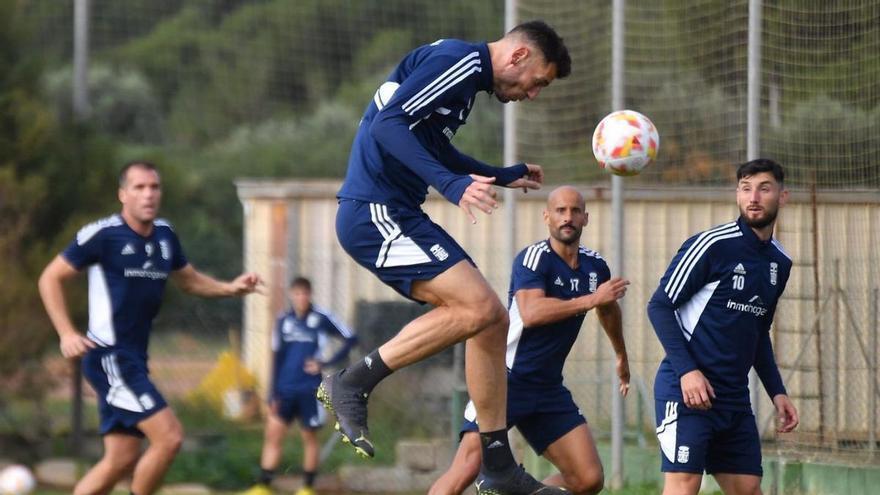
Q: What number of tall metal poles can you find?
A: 4